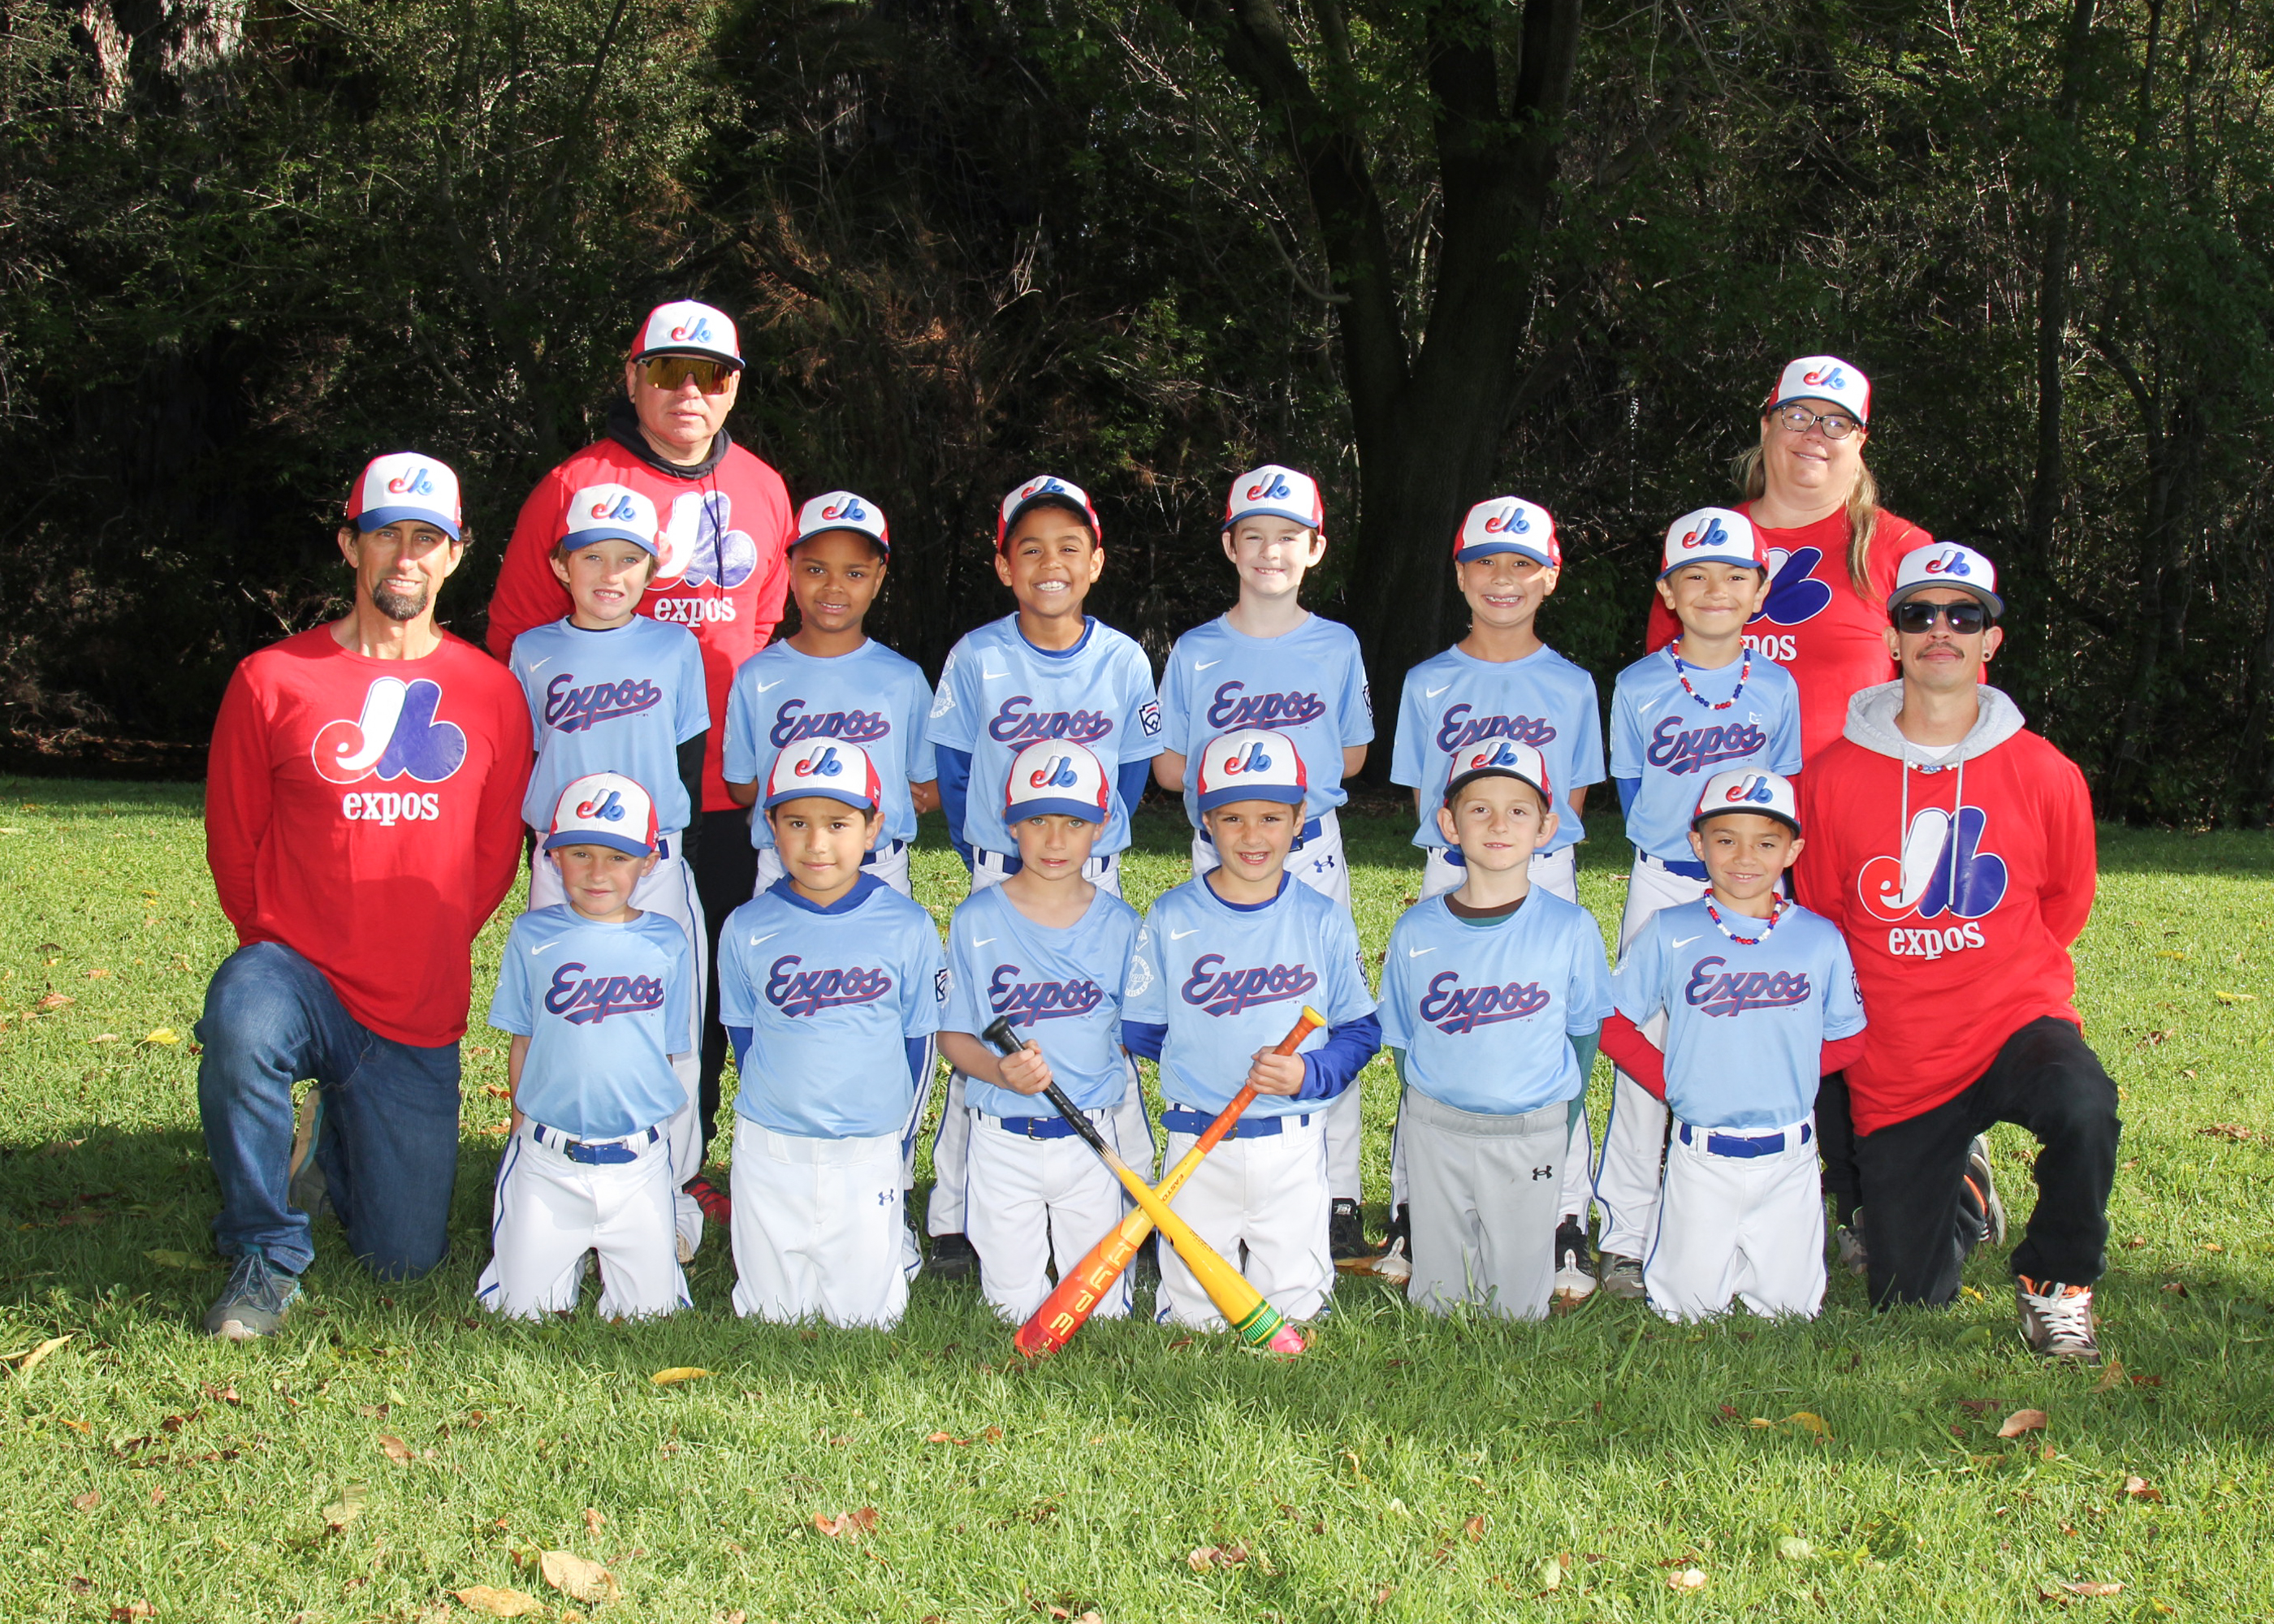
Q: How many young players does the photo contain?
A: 12